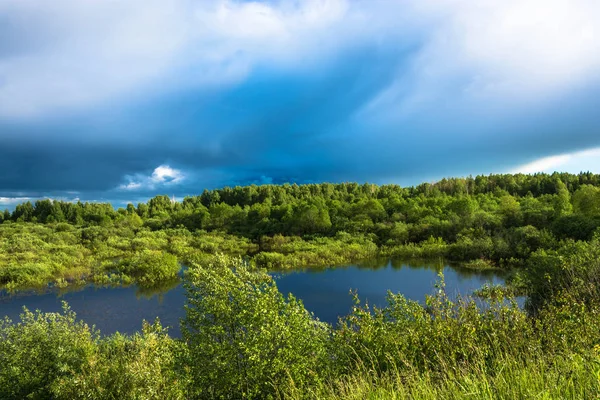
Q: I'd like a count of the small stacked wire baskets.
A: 0